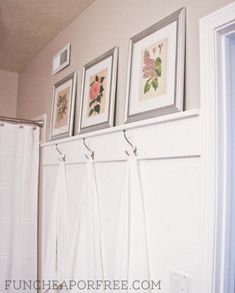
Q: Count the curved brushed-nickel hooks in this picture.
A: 3